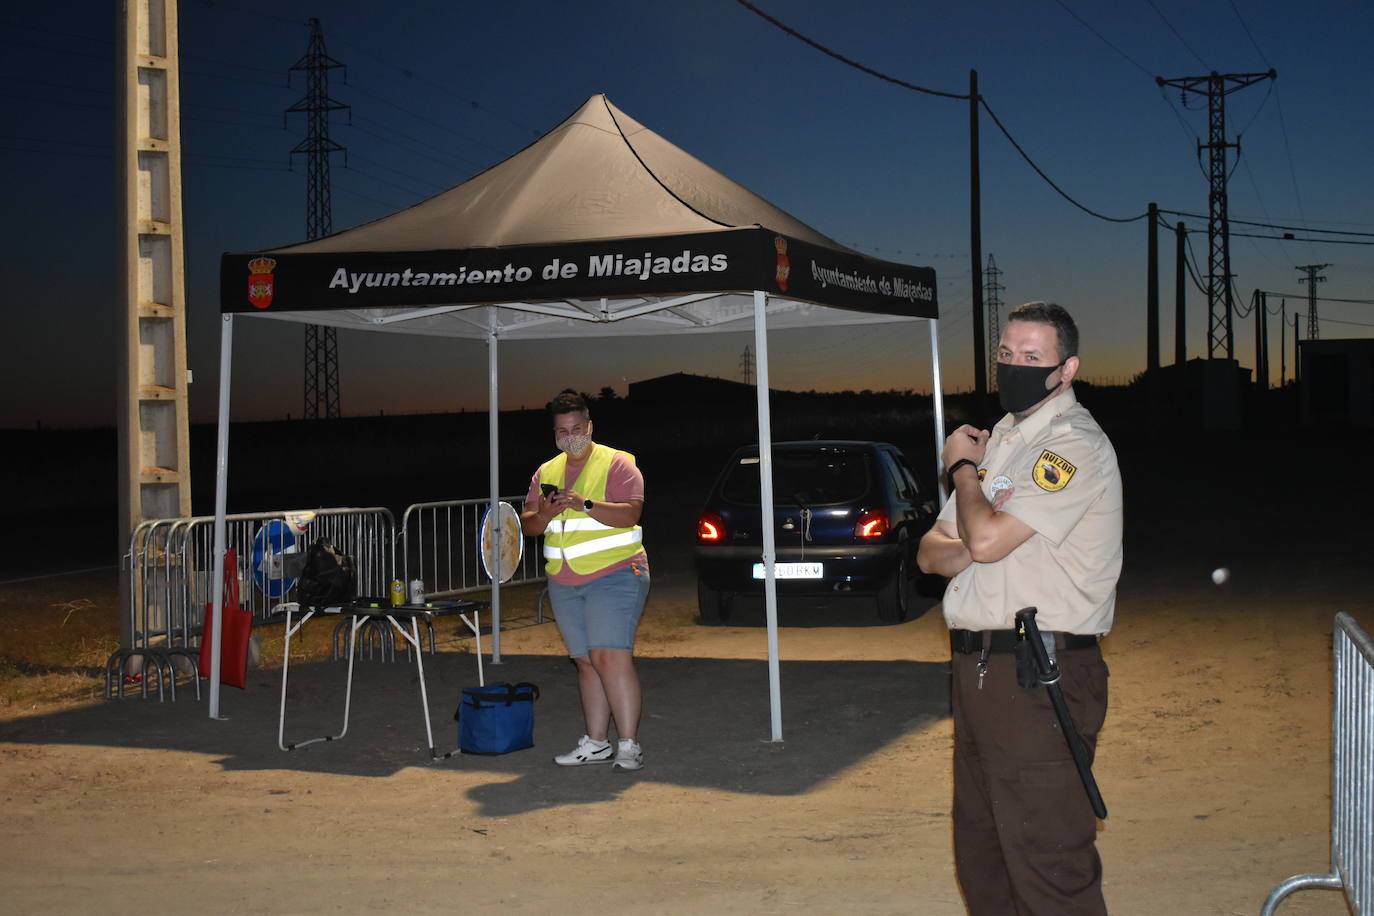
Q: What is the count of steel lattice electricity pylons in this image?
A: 5